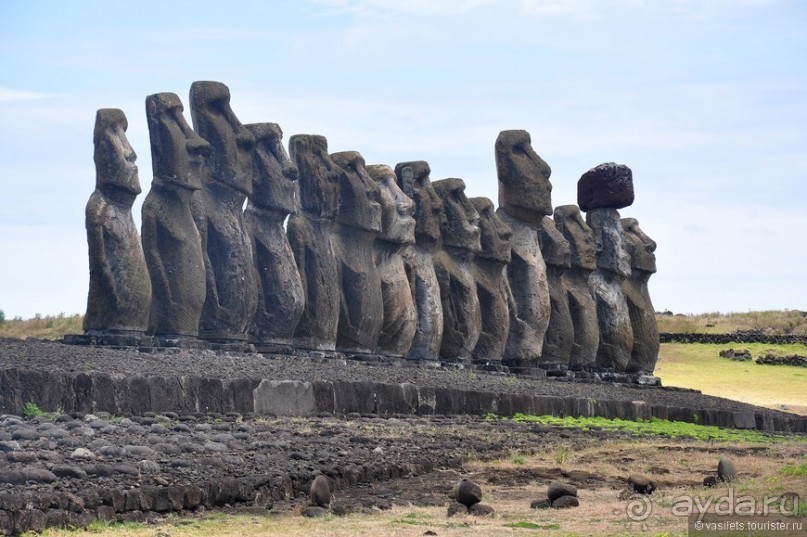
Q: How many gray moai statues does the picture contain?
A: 15